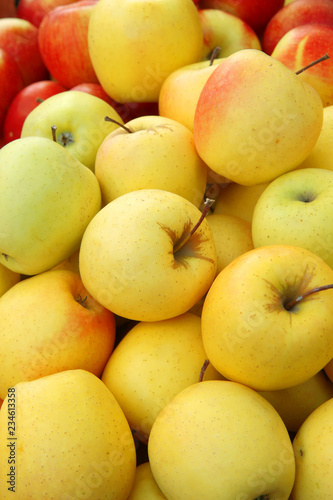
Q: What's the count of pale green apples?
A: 3